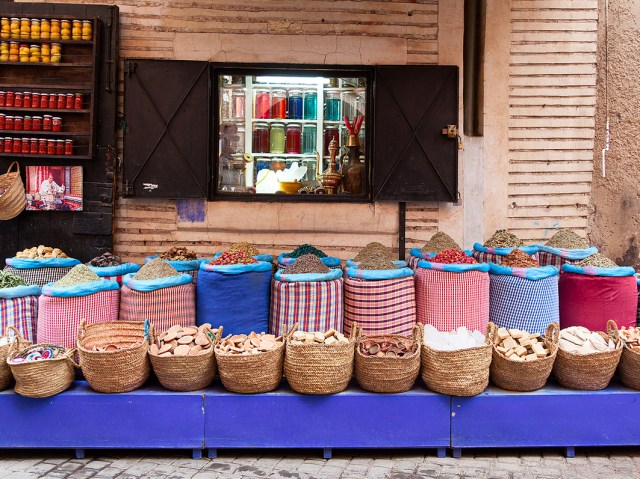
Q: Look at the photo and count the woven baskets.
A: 12